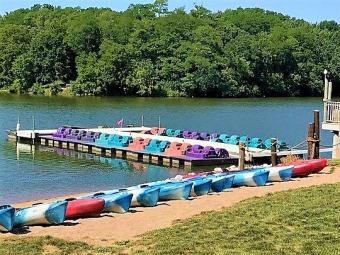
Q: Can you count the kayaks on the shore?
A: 12